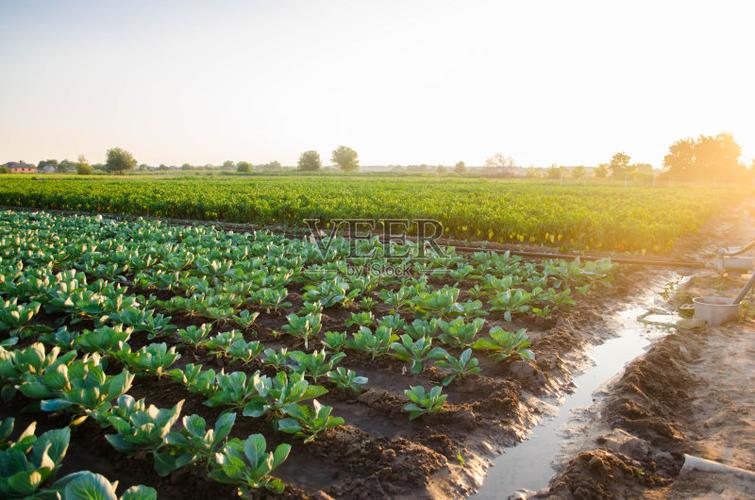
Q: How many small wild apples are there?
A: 0